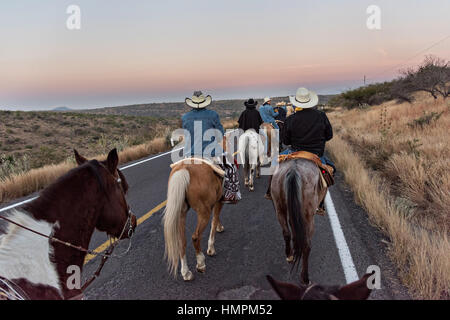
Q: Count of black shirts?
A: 2